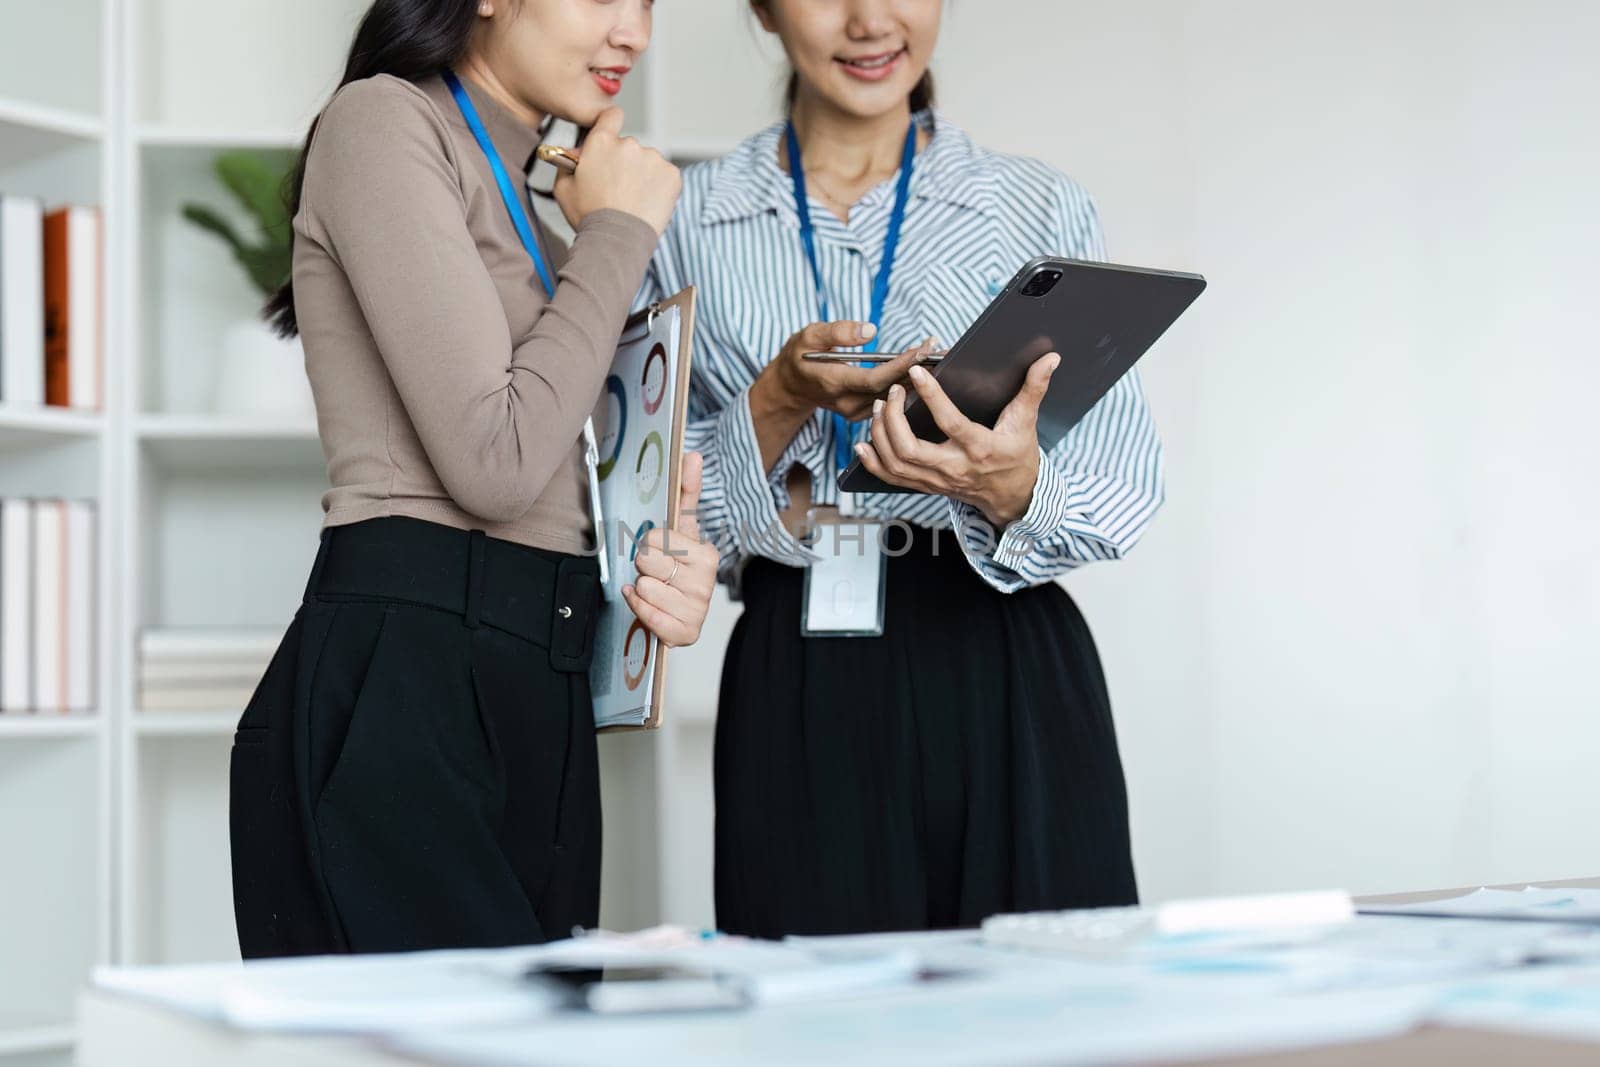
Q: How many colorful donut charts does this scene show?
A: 5